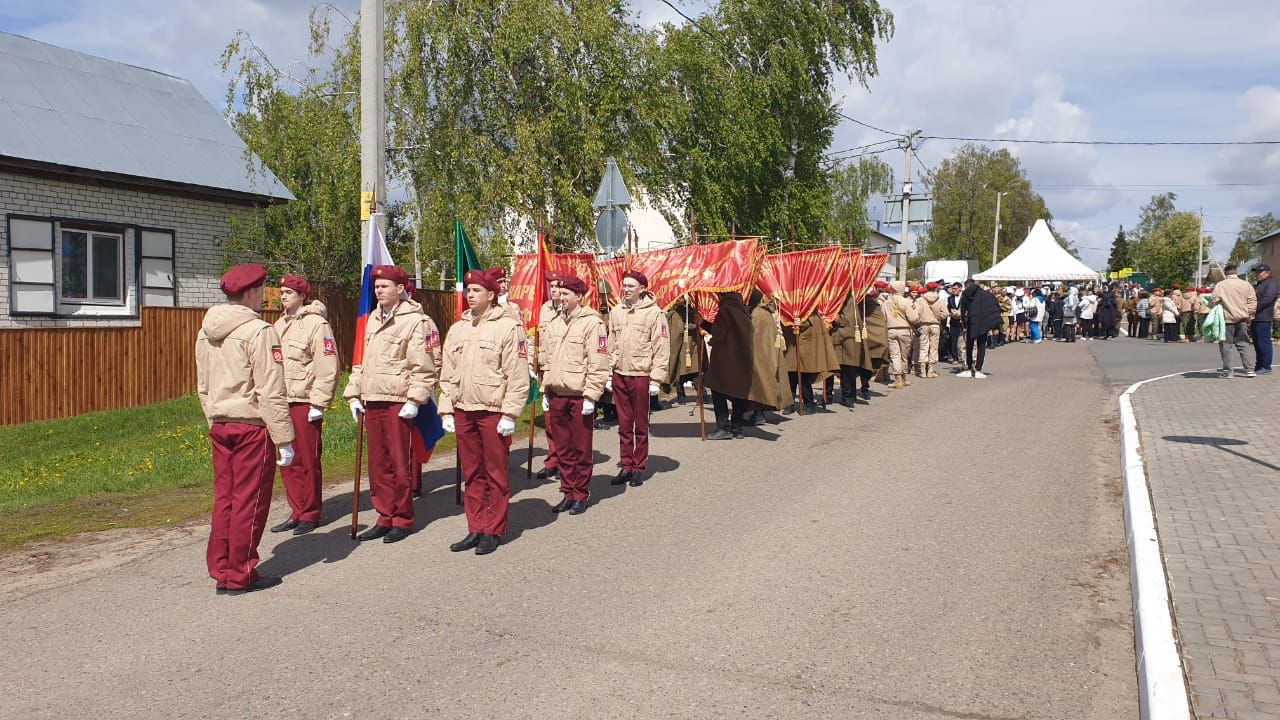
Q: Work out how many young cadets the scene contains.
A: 9